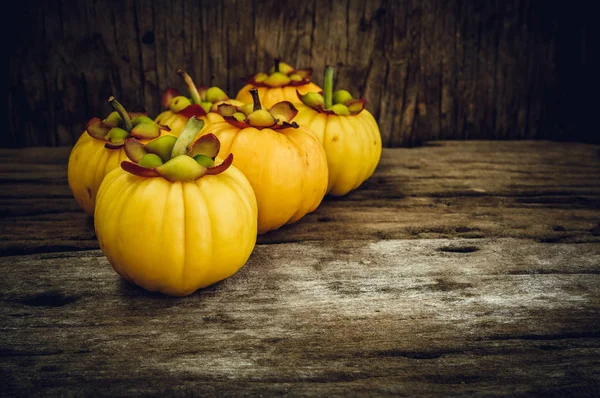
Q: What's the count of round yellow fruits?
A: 6